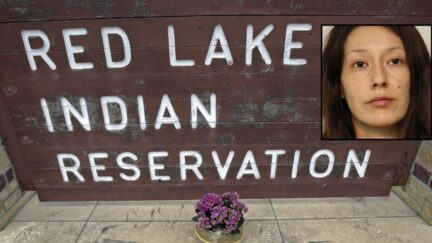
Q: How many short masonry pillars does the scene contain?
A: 2